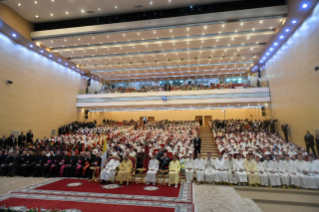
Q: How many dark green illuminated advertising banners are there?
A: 0